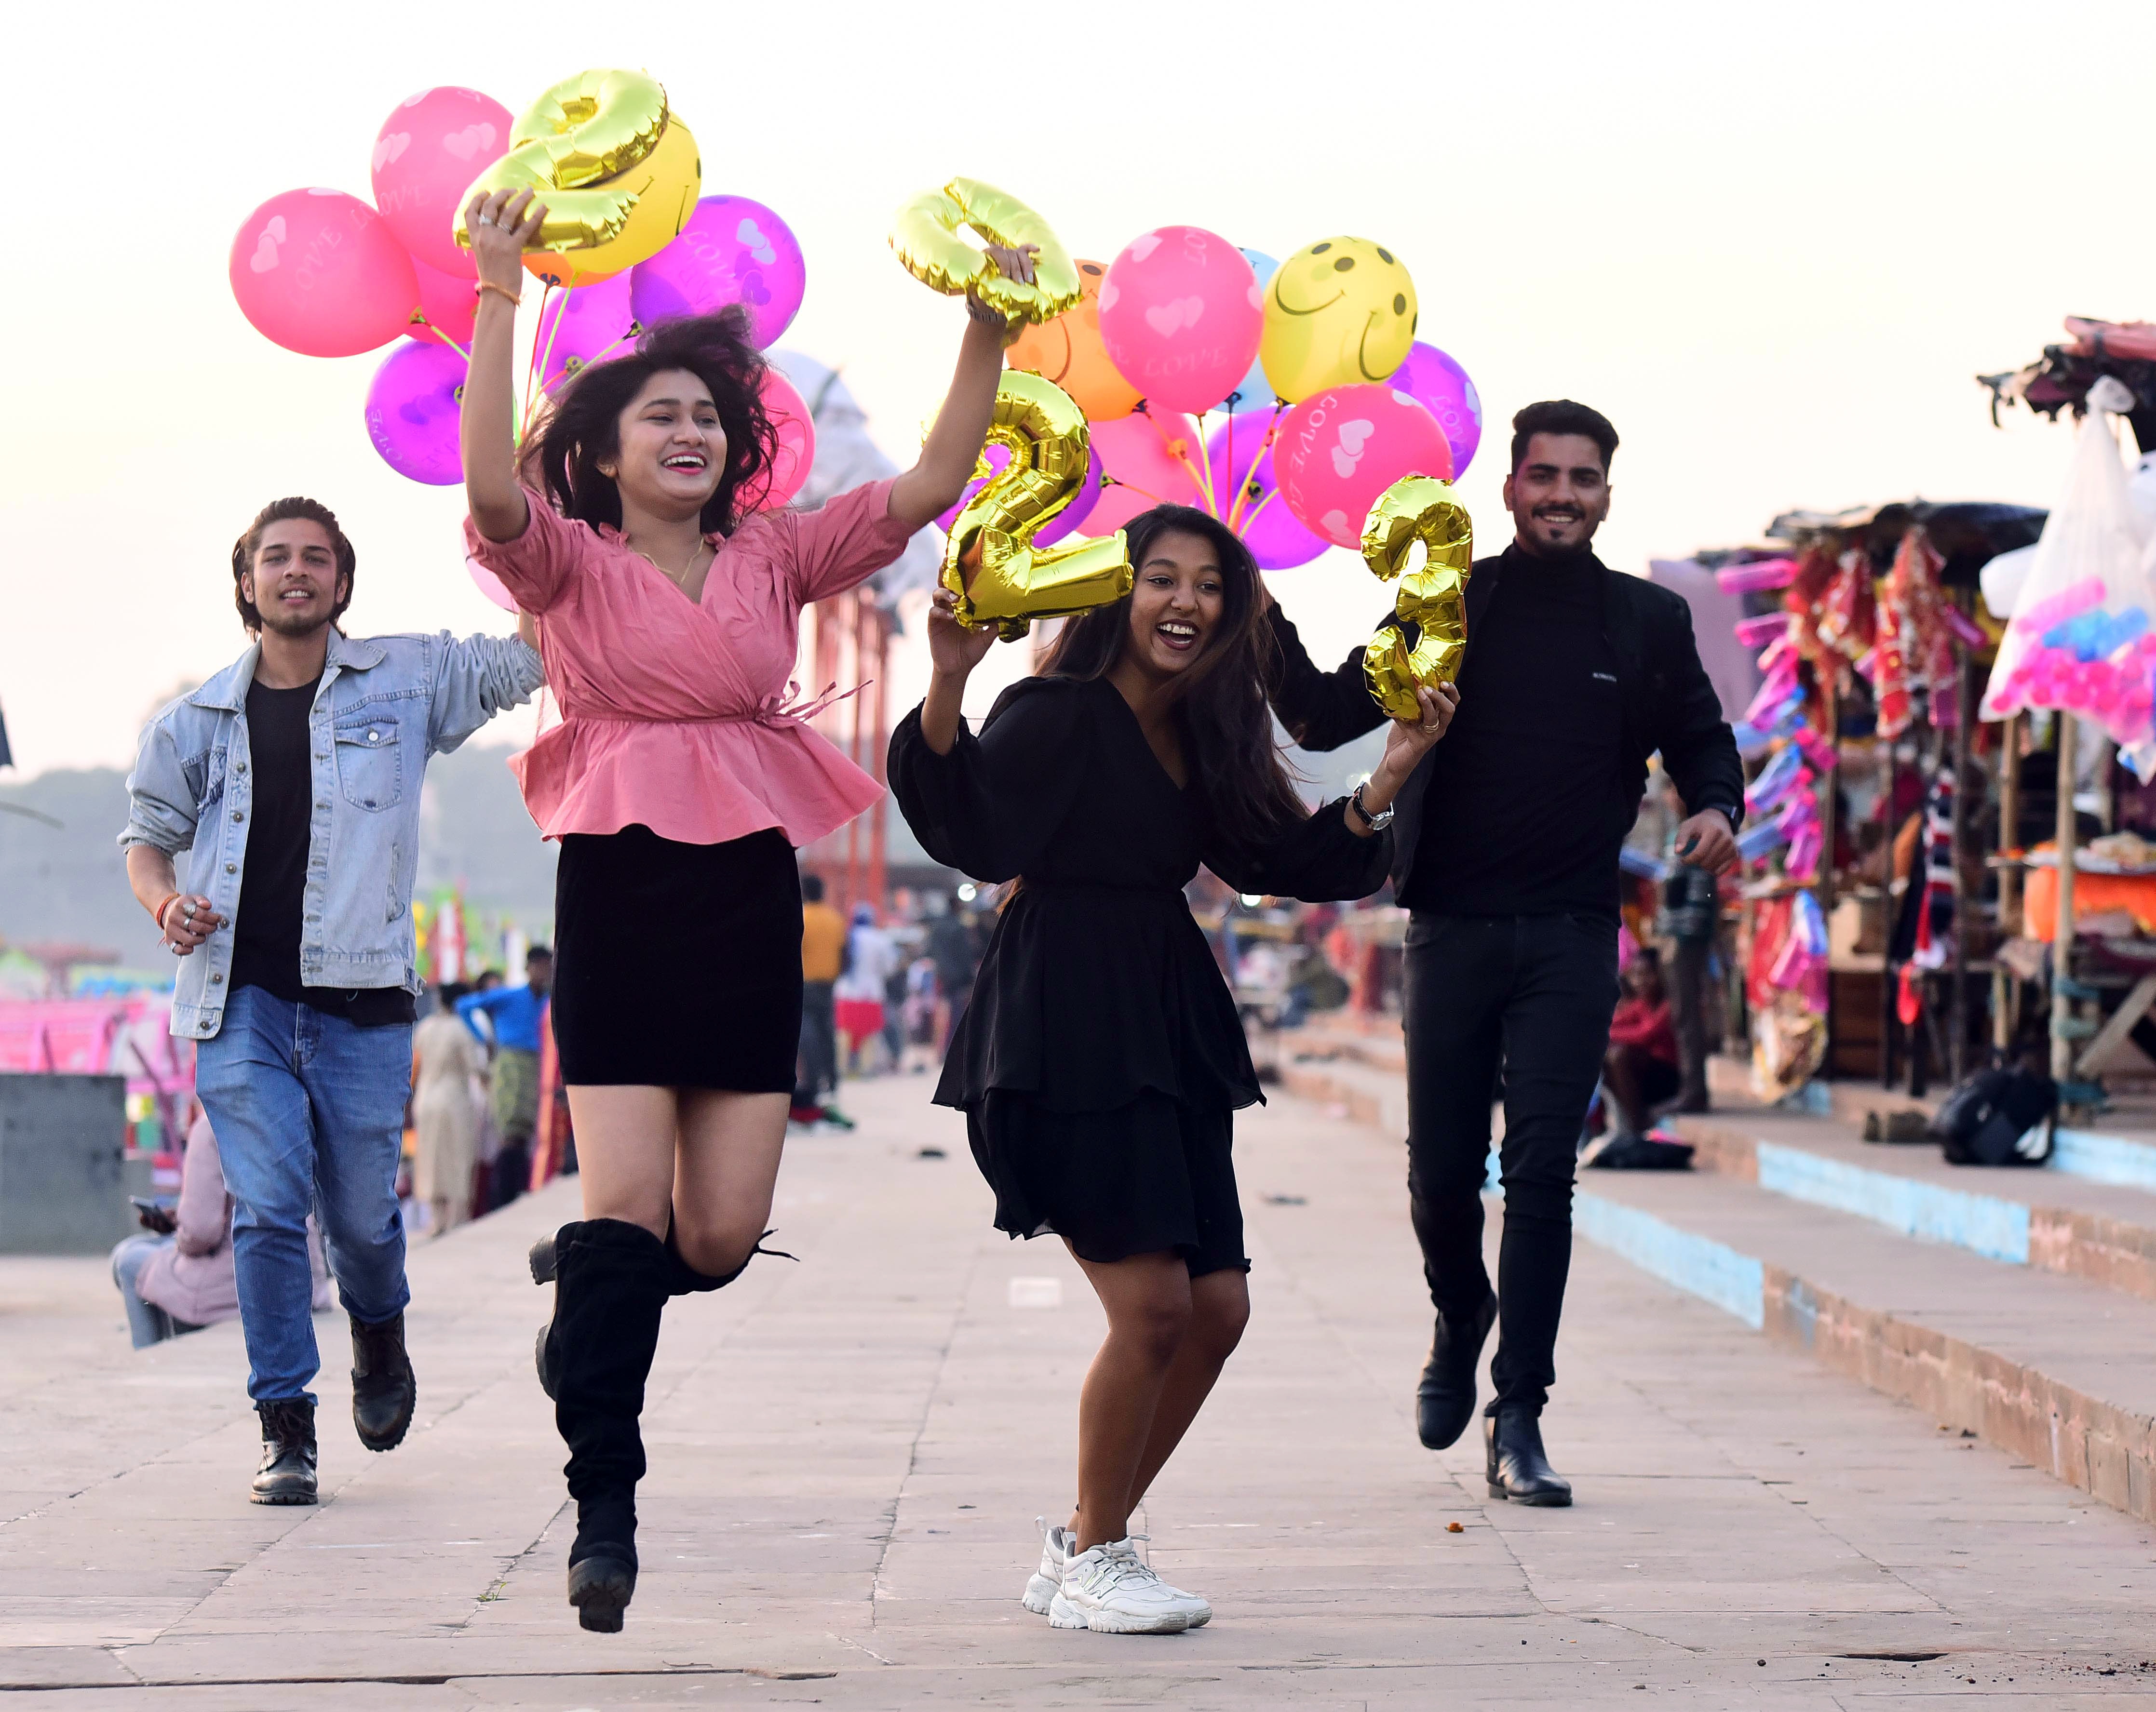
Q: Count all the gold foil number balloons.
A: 4